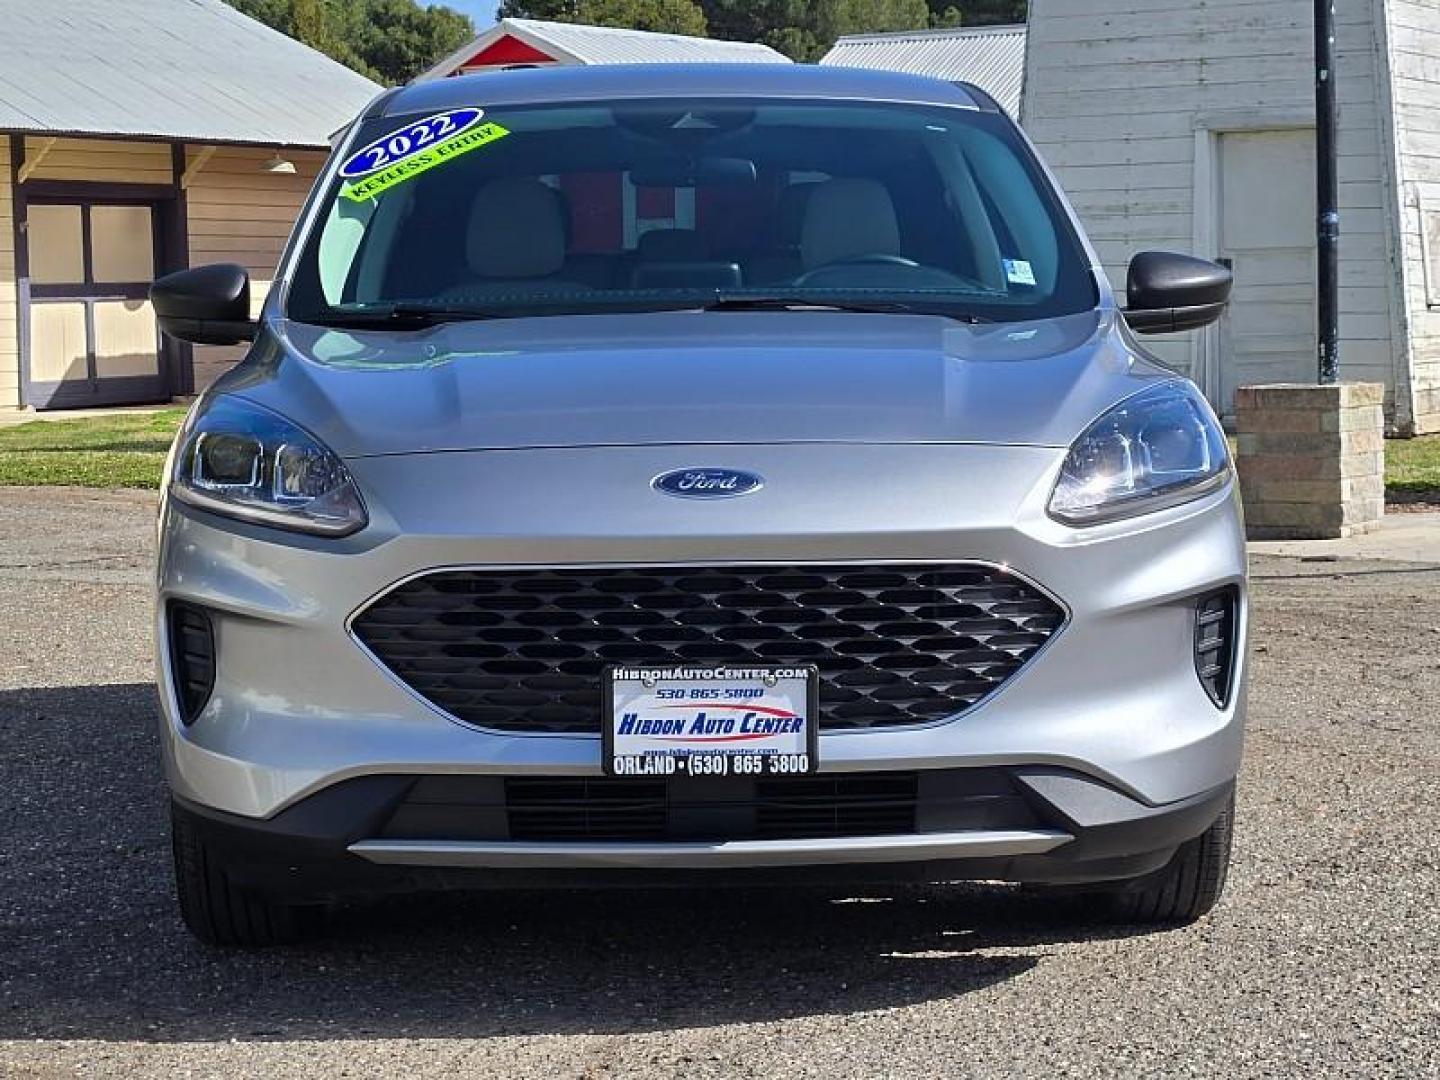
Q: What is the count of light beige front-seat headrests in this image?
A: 2